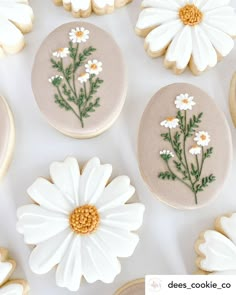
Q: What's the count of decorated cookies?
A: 11